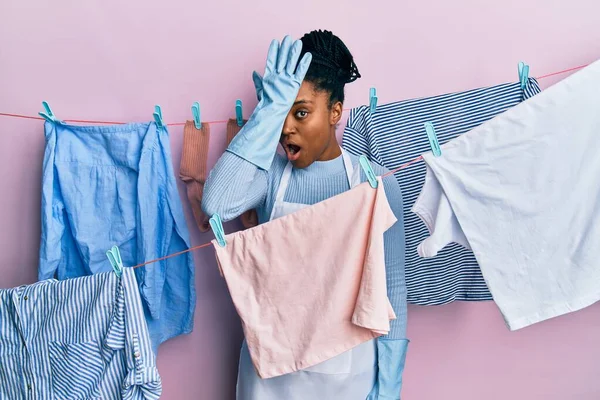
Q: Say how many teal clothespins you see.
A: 10